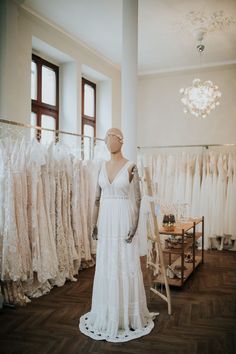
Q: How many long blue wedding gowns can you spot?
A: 0